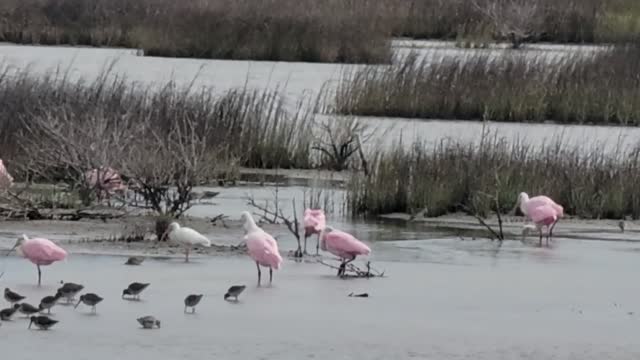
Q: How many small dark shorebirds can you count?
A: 12